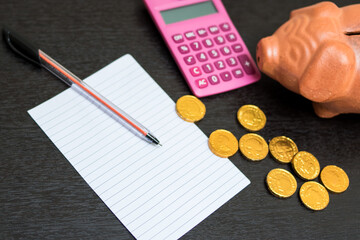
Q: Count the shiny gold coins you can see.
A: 9